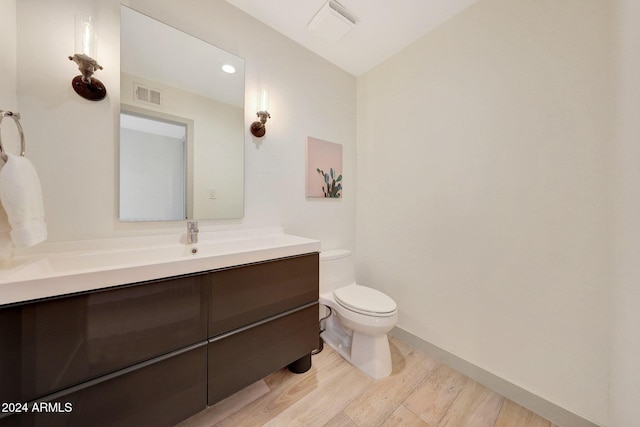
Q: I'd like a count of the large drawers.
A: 4